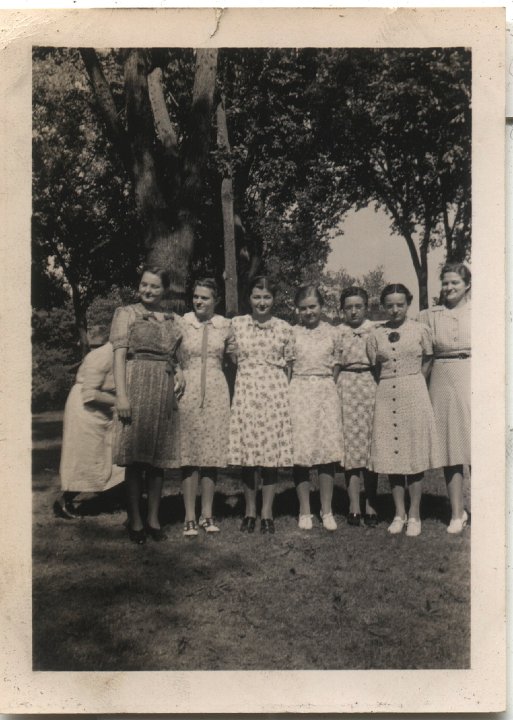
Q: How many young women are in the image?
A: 7